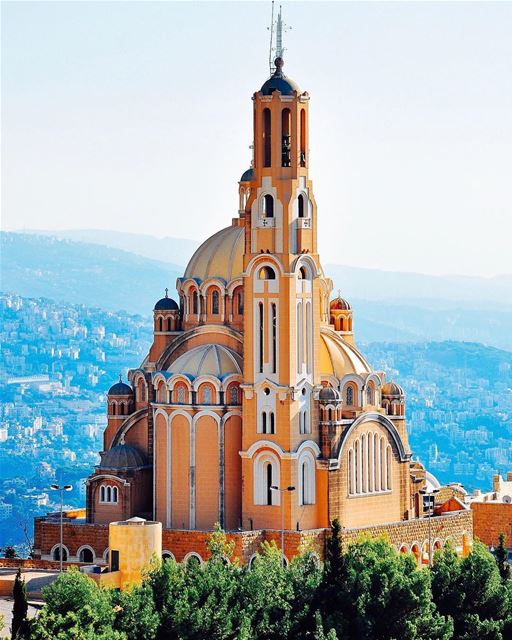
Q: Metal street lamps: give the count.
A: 3